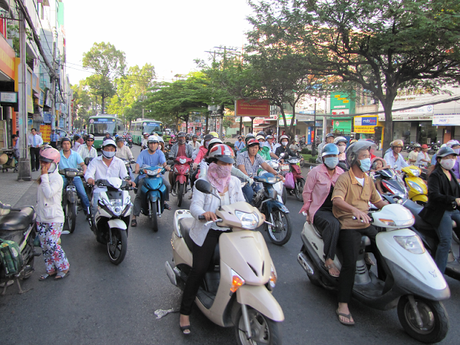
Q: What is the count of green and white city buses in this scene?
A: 2